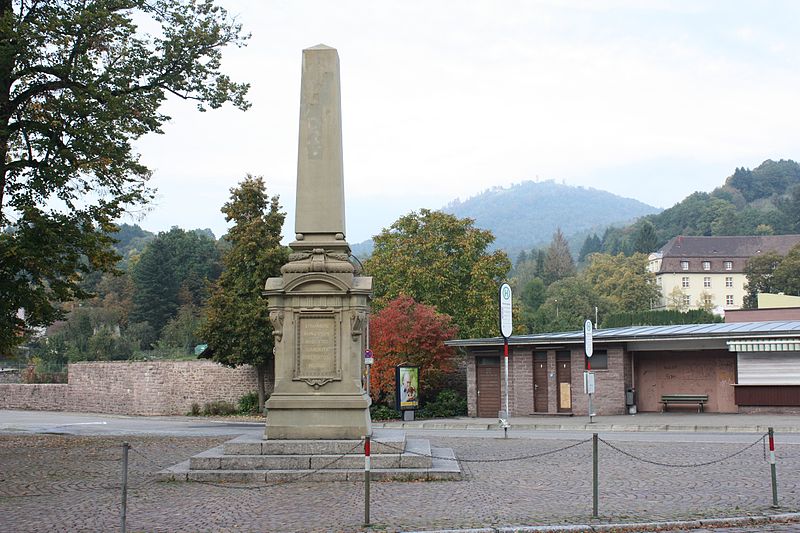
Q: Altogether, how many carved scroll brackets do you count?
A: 2